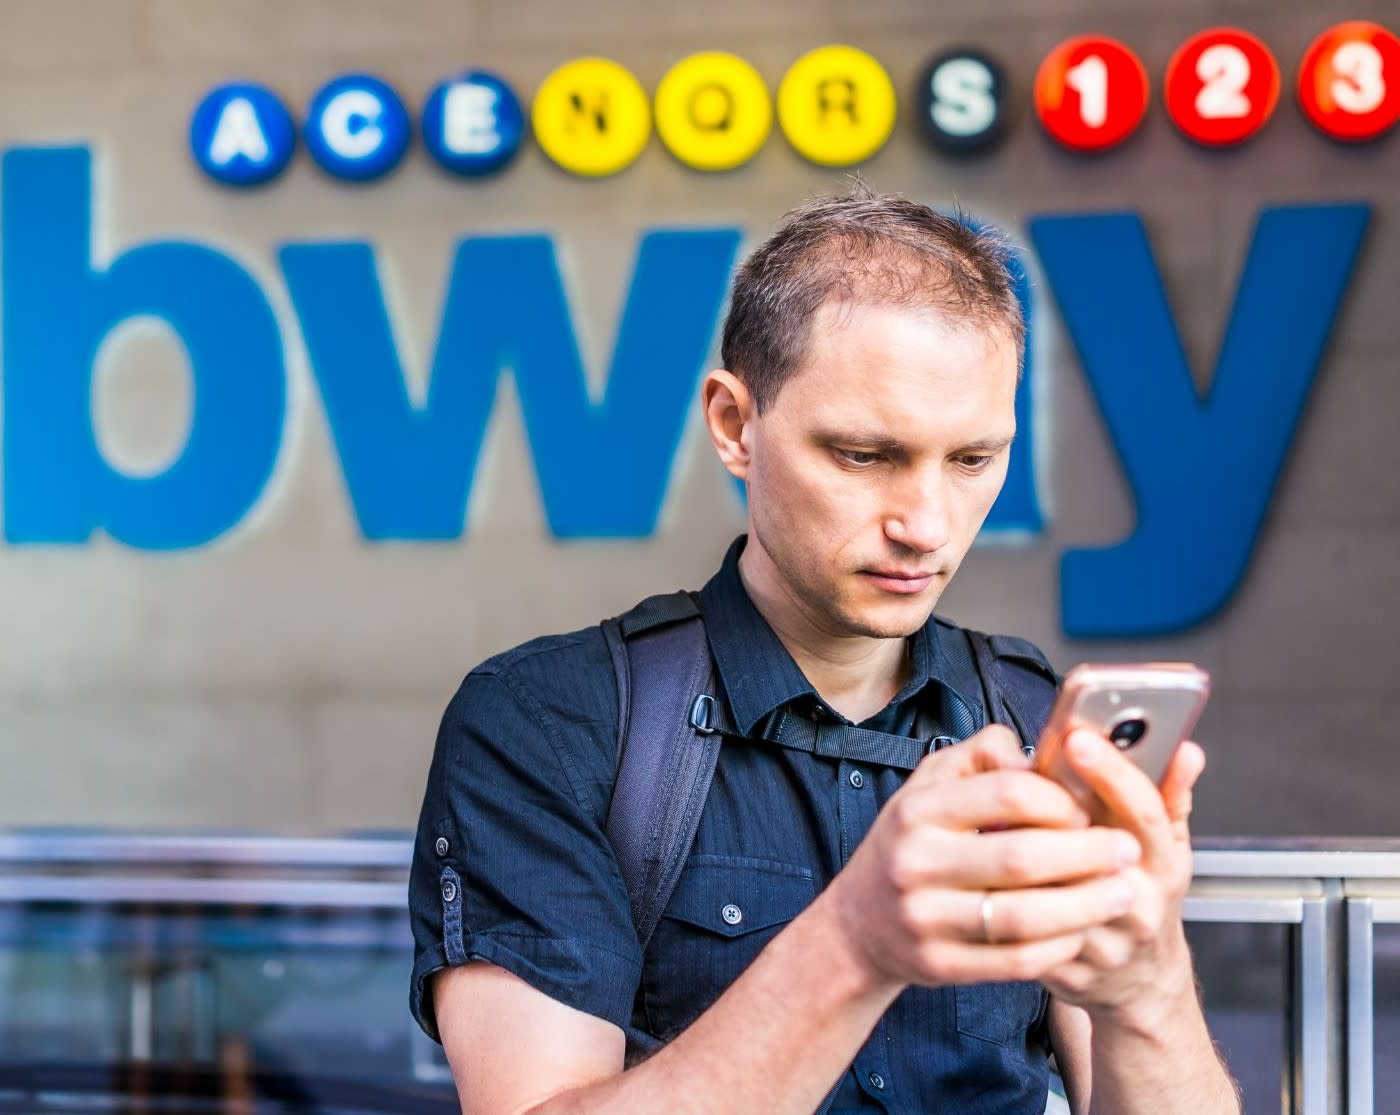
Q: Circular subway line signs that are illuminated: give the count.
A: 10